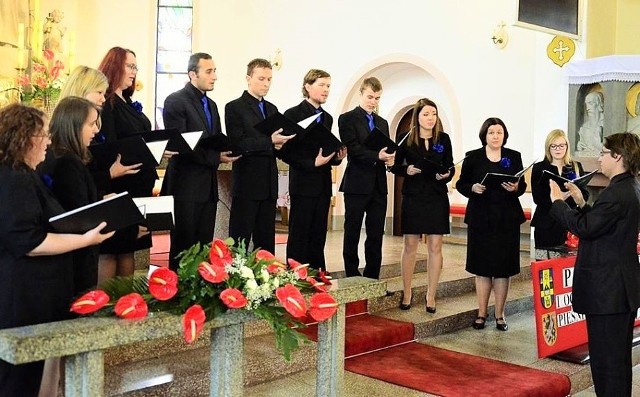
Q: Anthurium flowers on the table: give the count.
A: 13